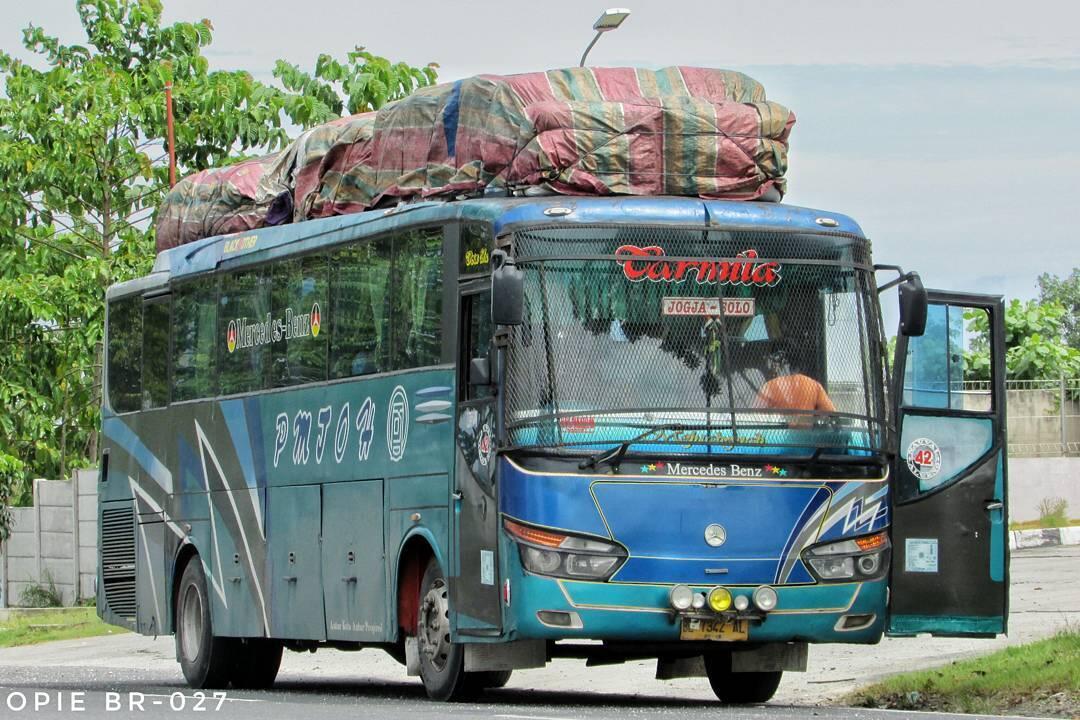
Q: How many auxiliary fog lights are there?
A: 5